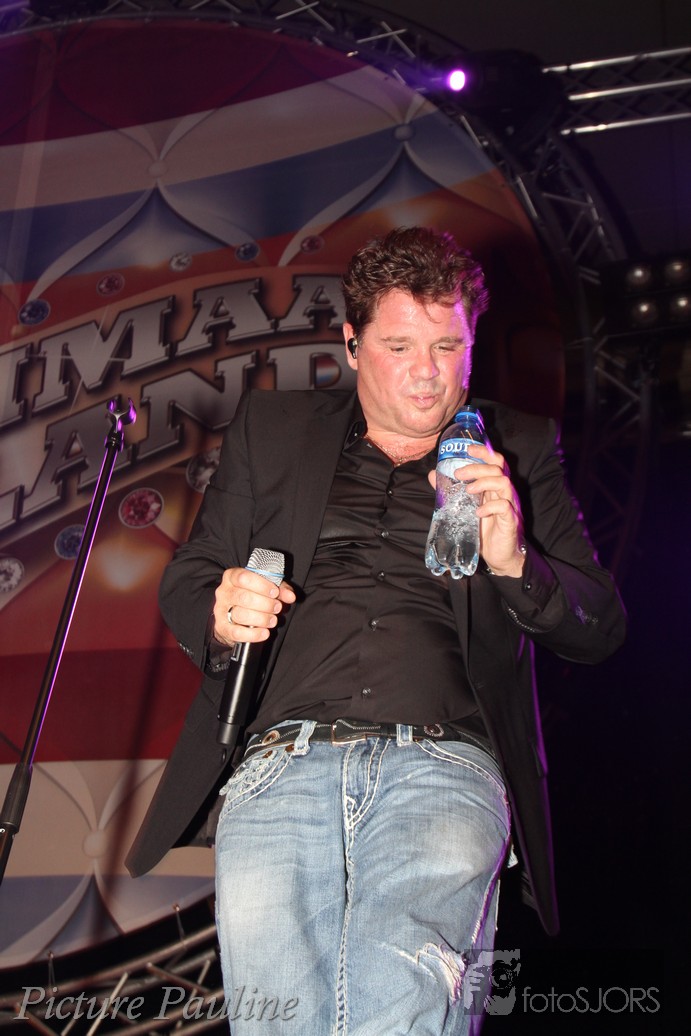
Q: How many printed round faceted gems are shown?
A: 9